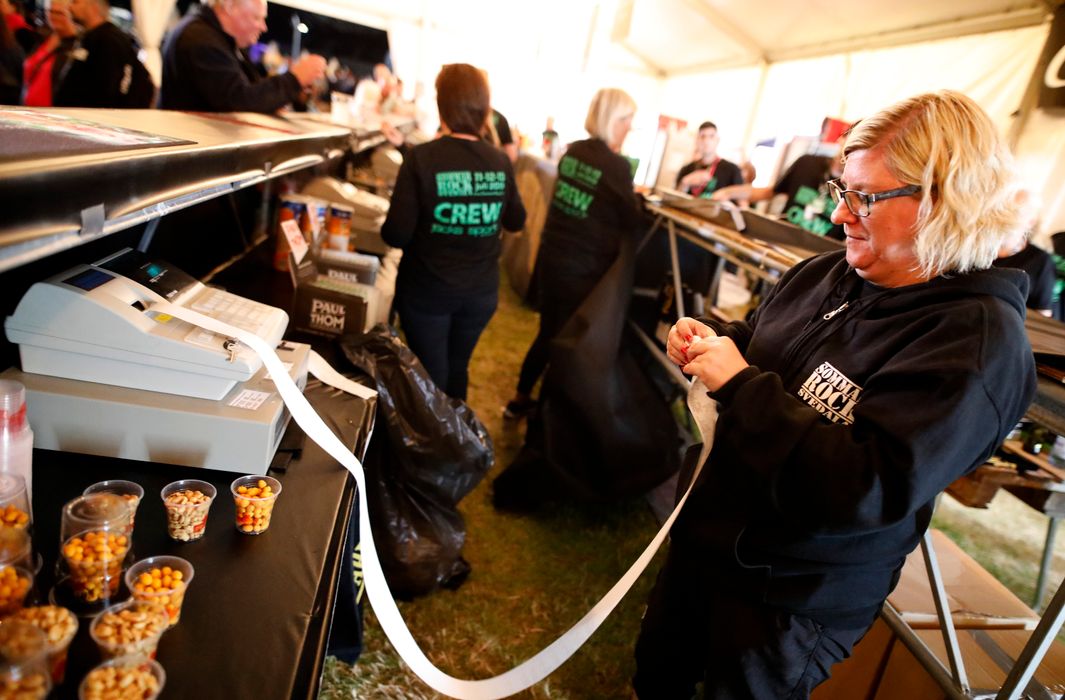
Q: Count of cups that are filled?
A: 11